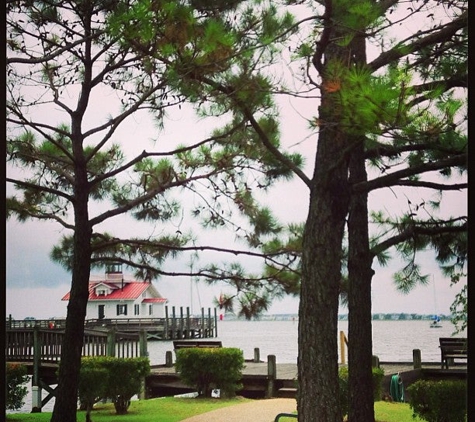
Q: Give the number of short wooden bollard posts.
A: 5